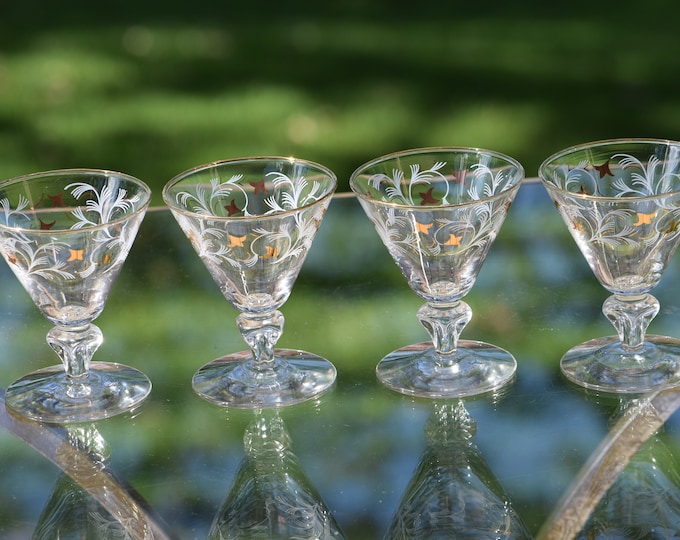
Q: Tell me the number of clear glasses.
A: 4